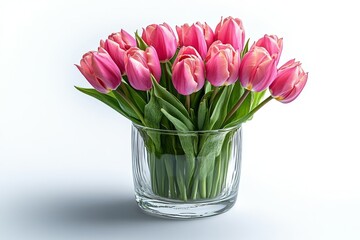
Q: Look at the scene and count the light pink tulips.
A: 11